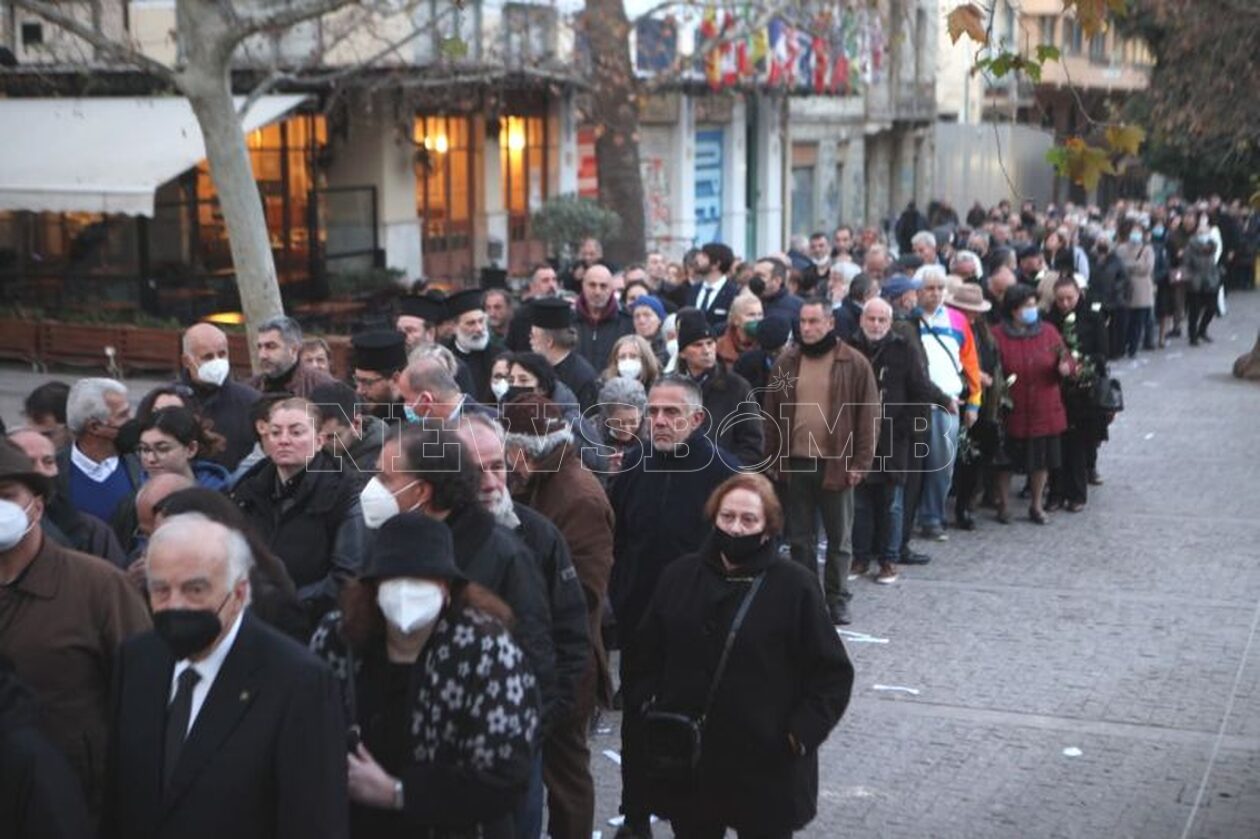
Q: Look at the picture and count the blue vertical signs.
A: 1